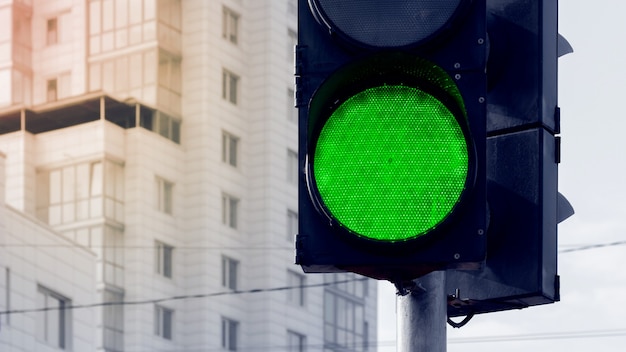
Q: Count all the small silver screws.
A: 6